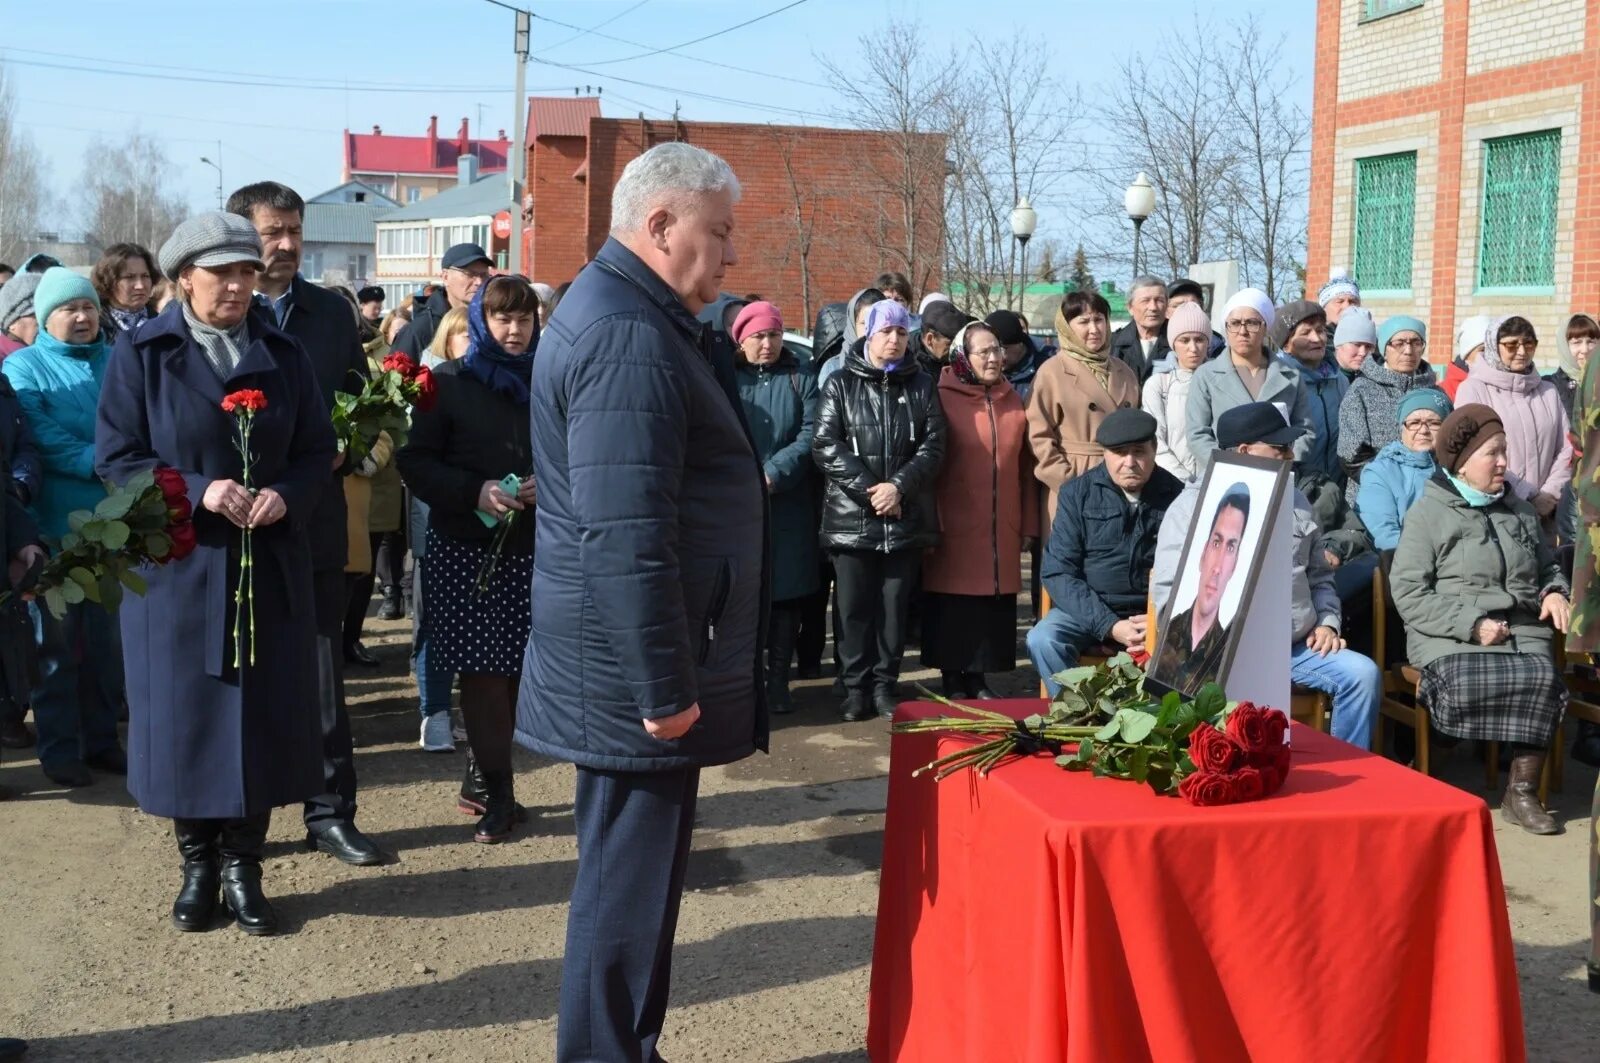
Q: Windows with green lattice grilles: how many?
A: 2